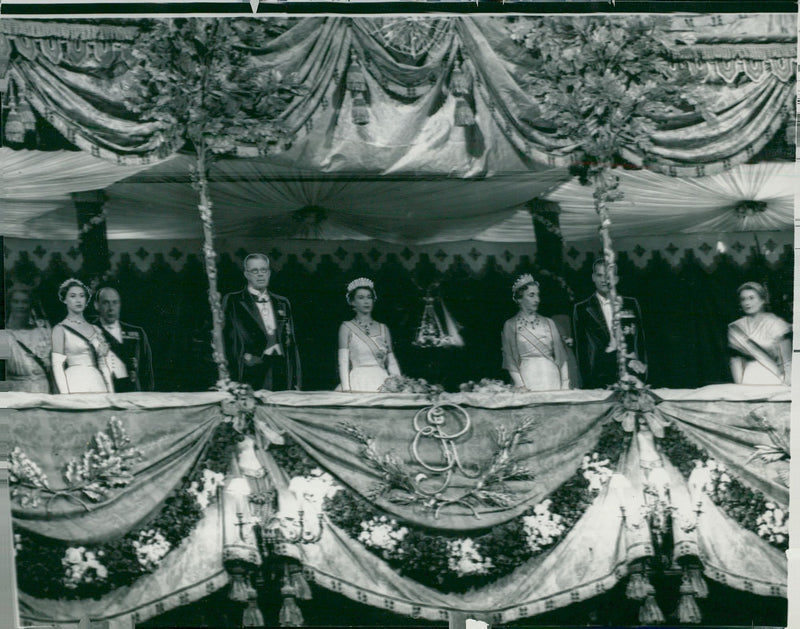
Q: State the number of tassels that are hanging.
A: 14